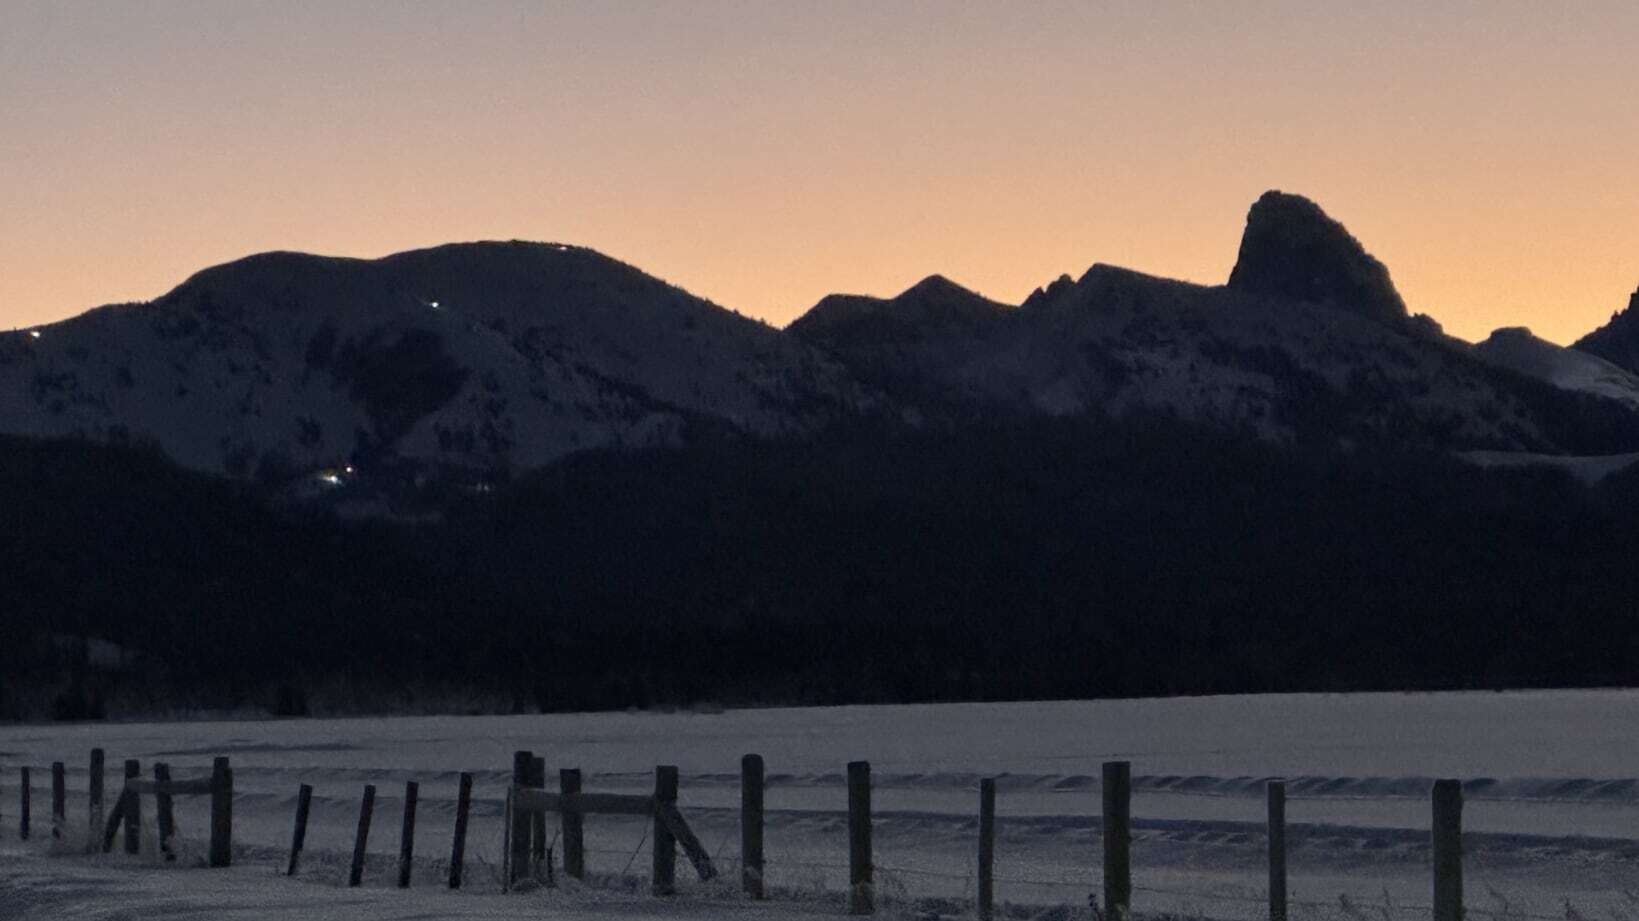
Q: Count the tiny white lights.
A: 5